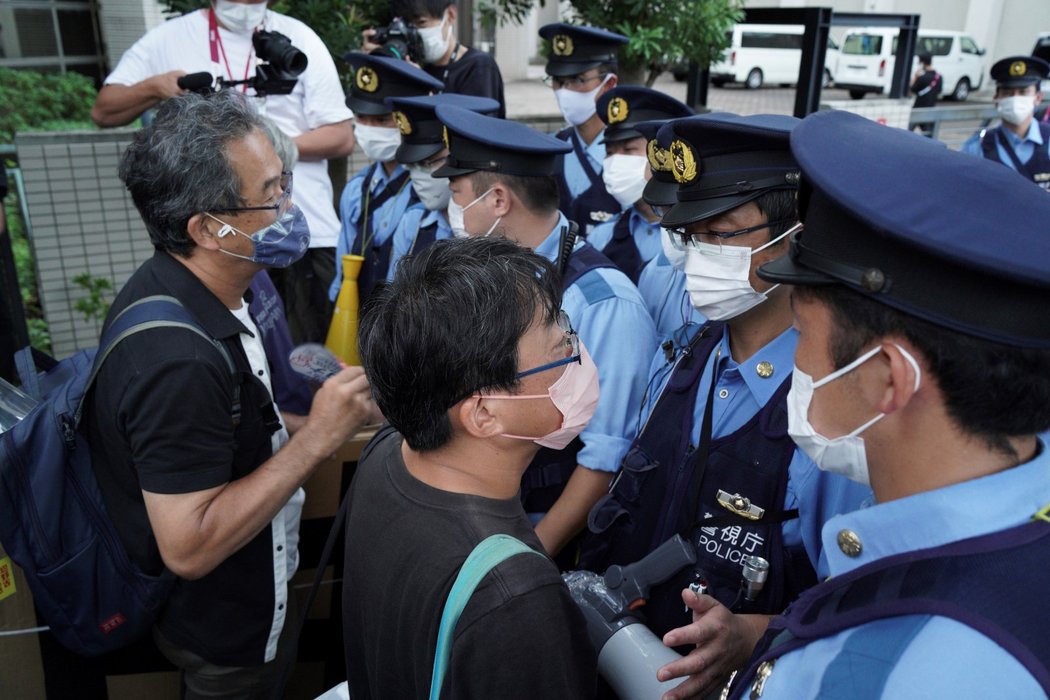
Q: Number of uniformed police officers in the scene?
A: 9